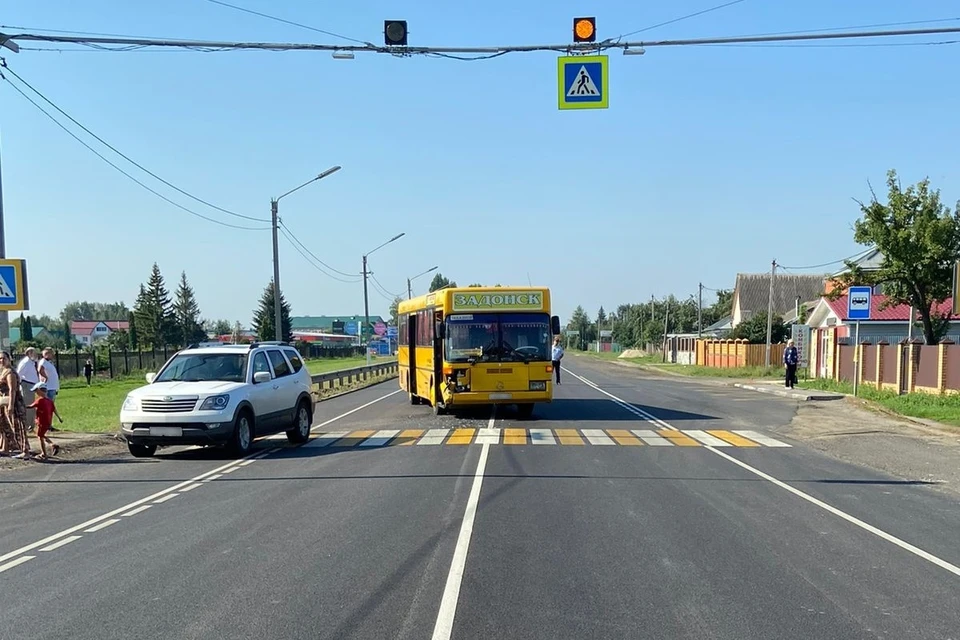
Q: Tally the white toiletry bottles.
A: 0